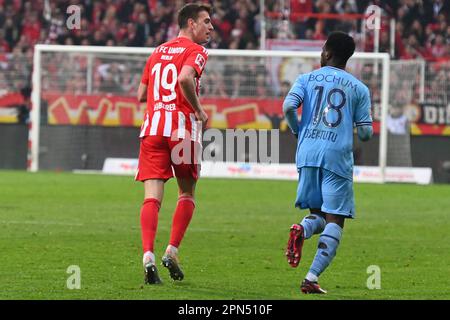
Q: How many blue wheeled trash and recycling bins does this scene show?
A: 0